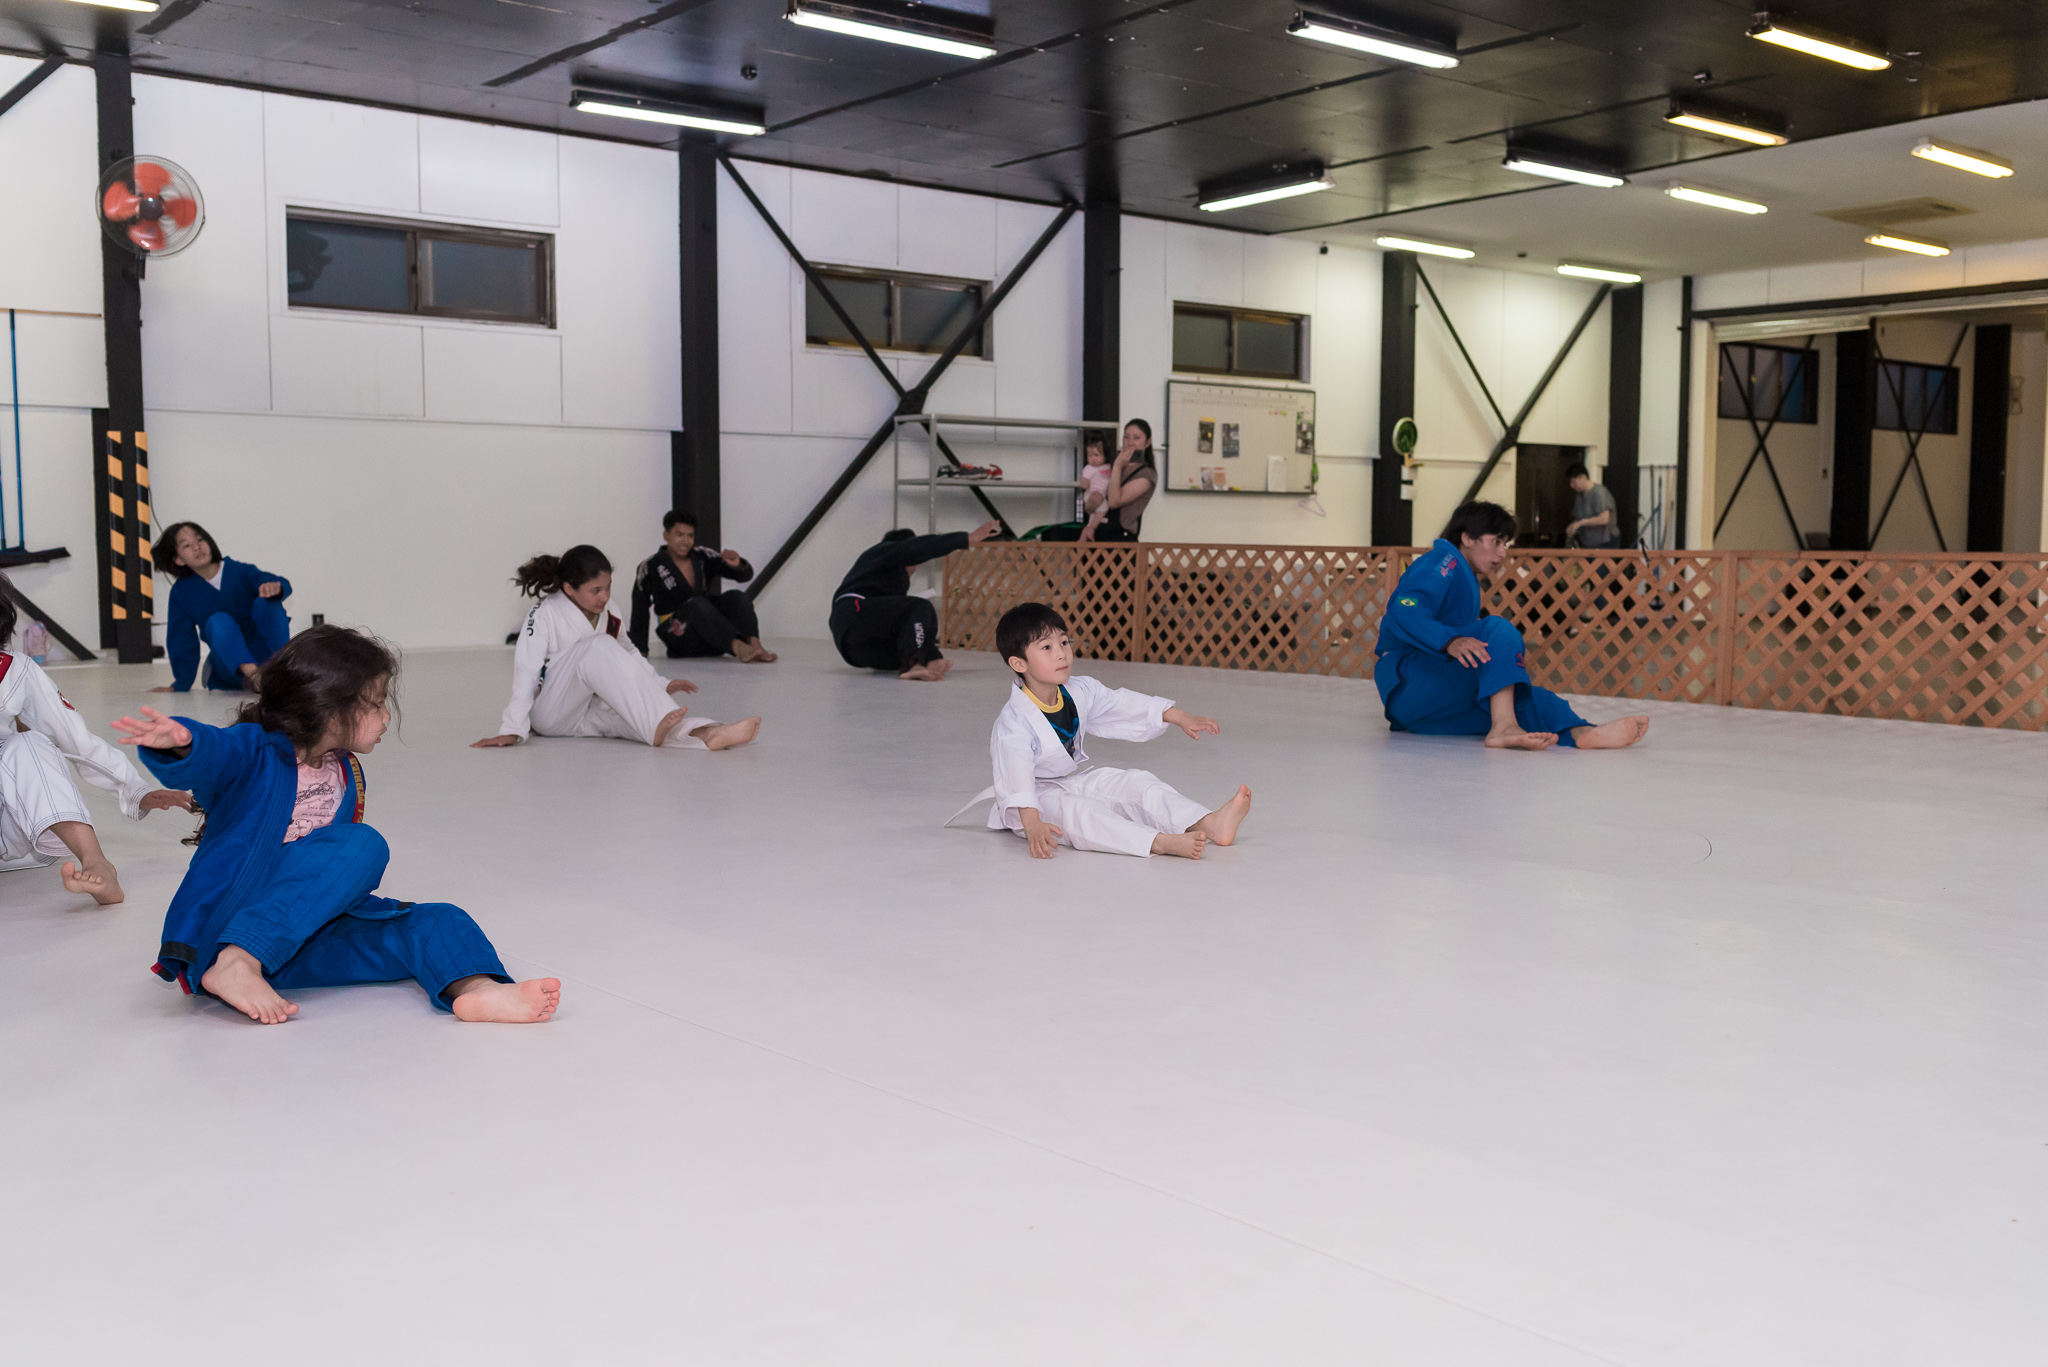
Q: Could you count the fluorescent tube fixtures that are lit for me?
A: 13